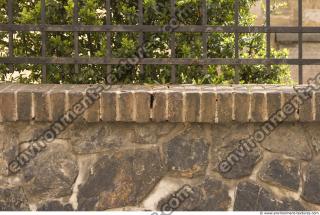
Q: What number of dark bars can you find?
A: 12